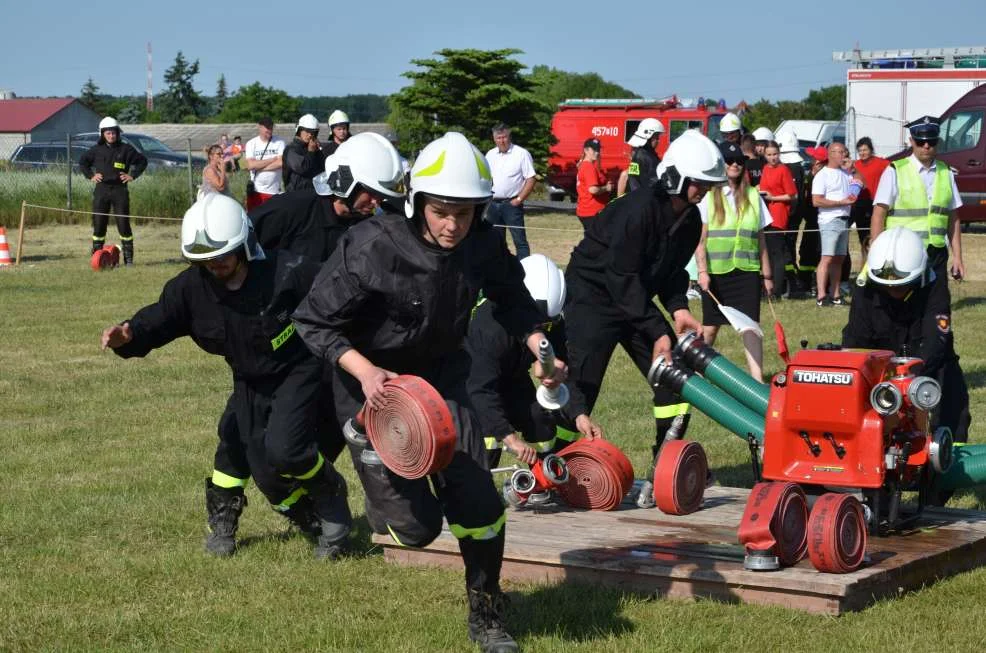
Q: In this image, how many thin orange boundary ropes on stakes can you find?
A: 1